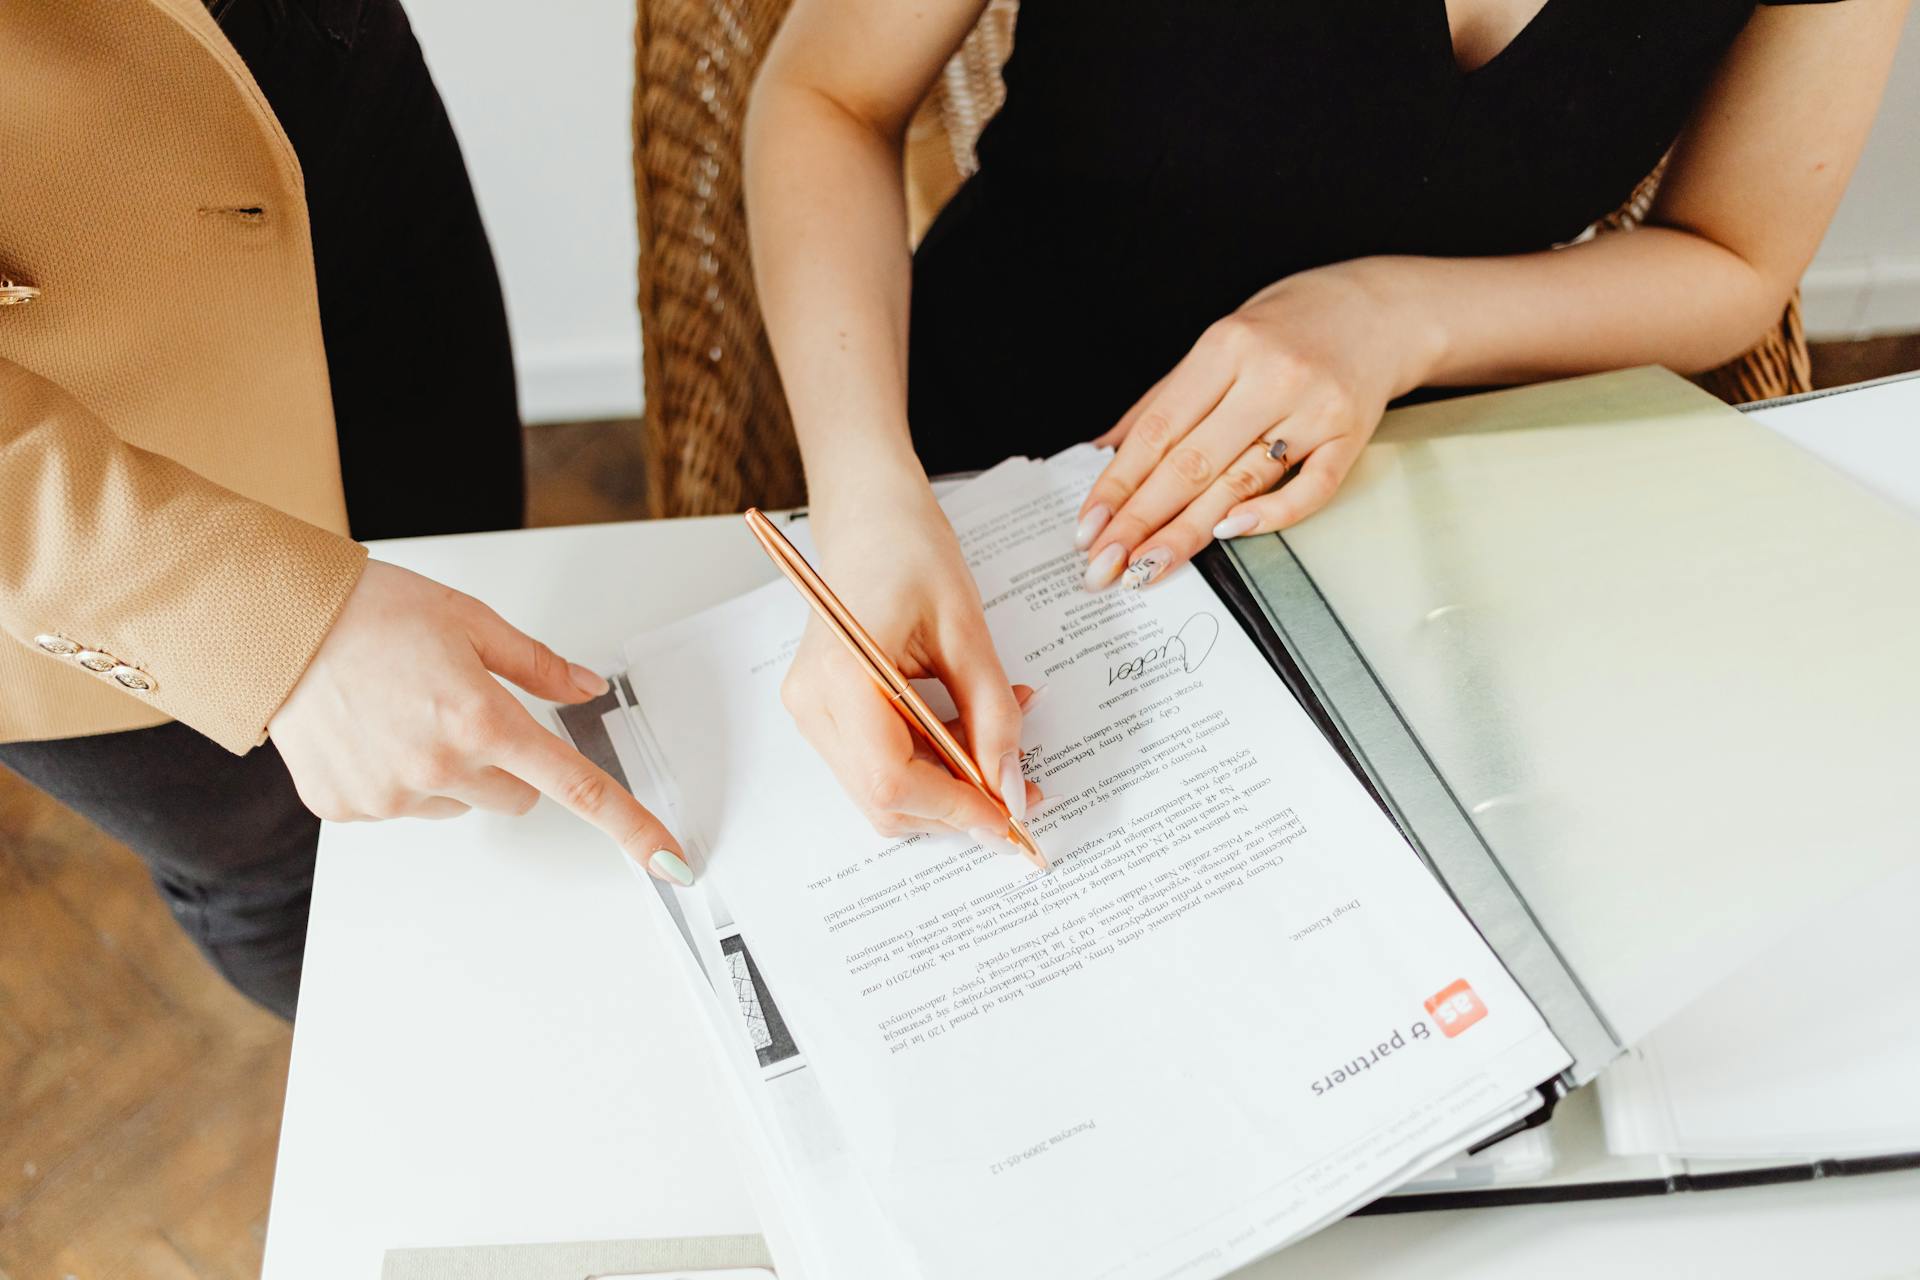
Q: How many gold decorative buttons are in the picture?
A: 4